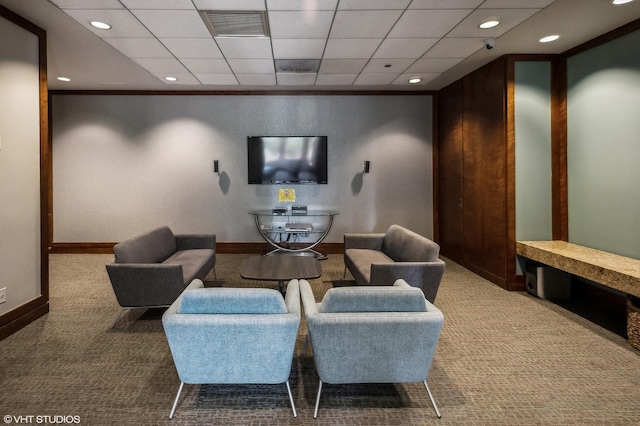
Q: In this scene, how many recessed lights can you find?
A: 7